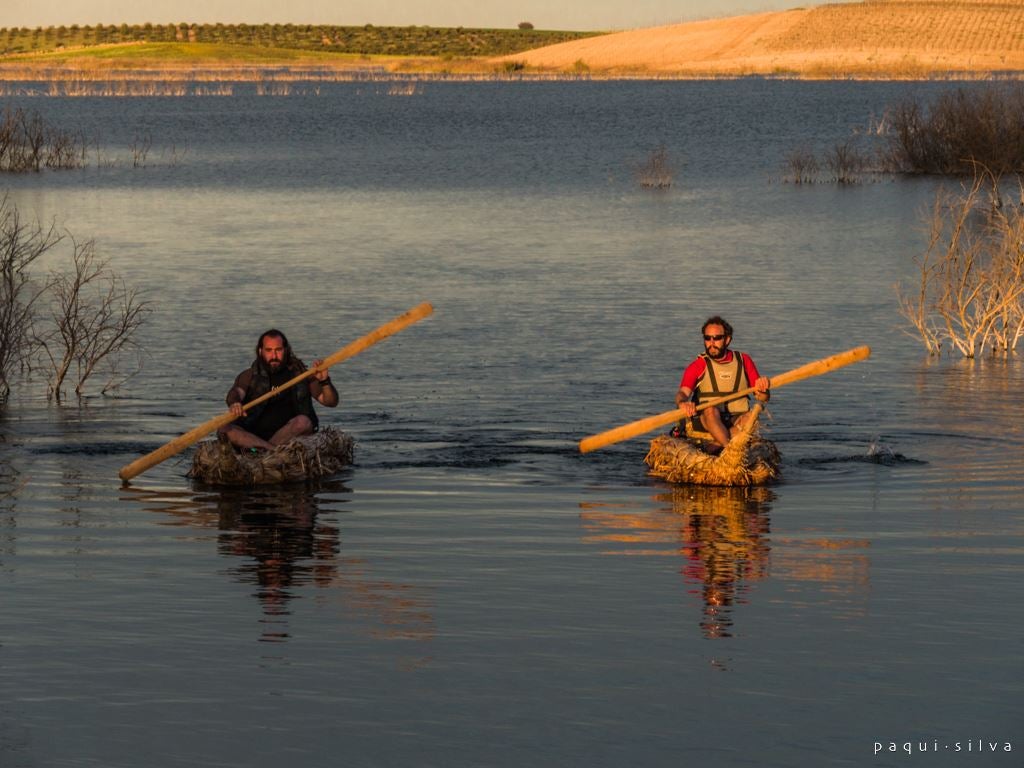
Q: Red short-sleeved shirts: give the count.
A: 1